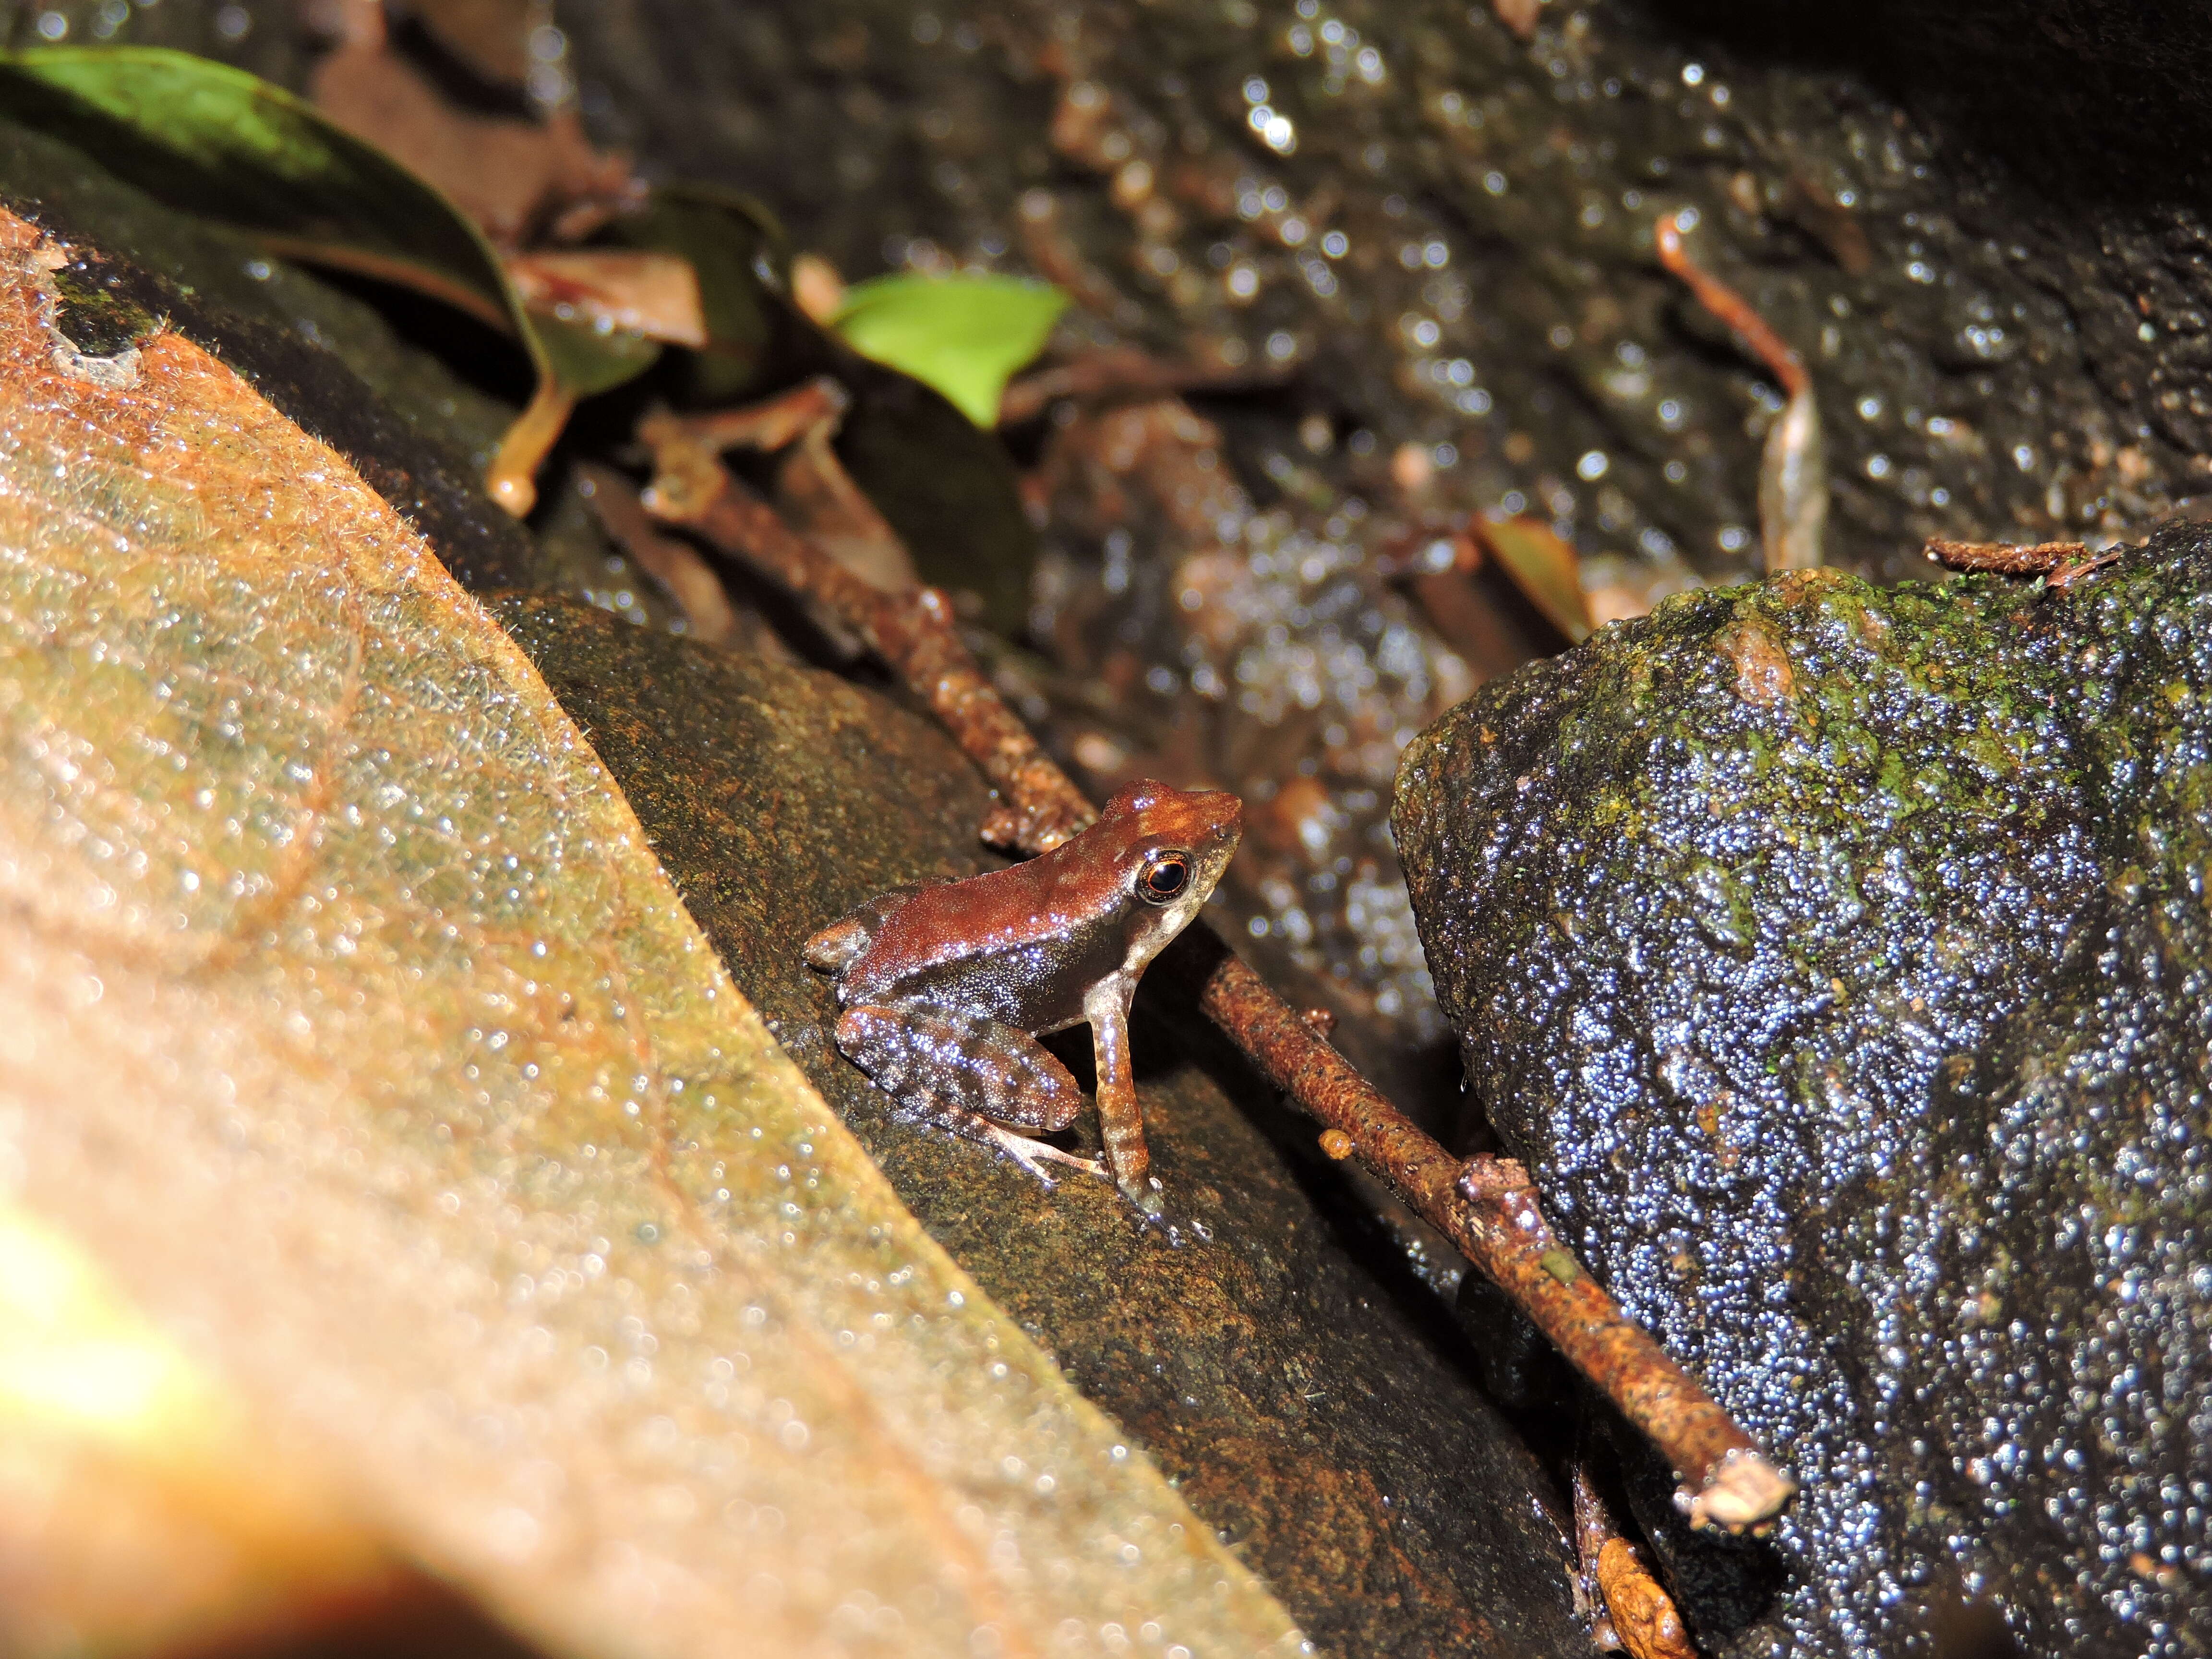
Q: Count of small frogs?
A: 1